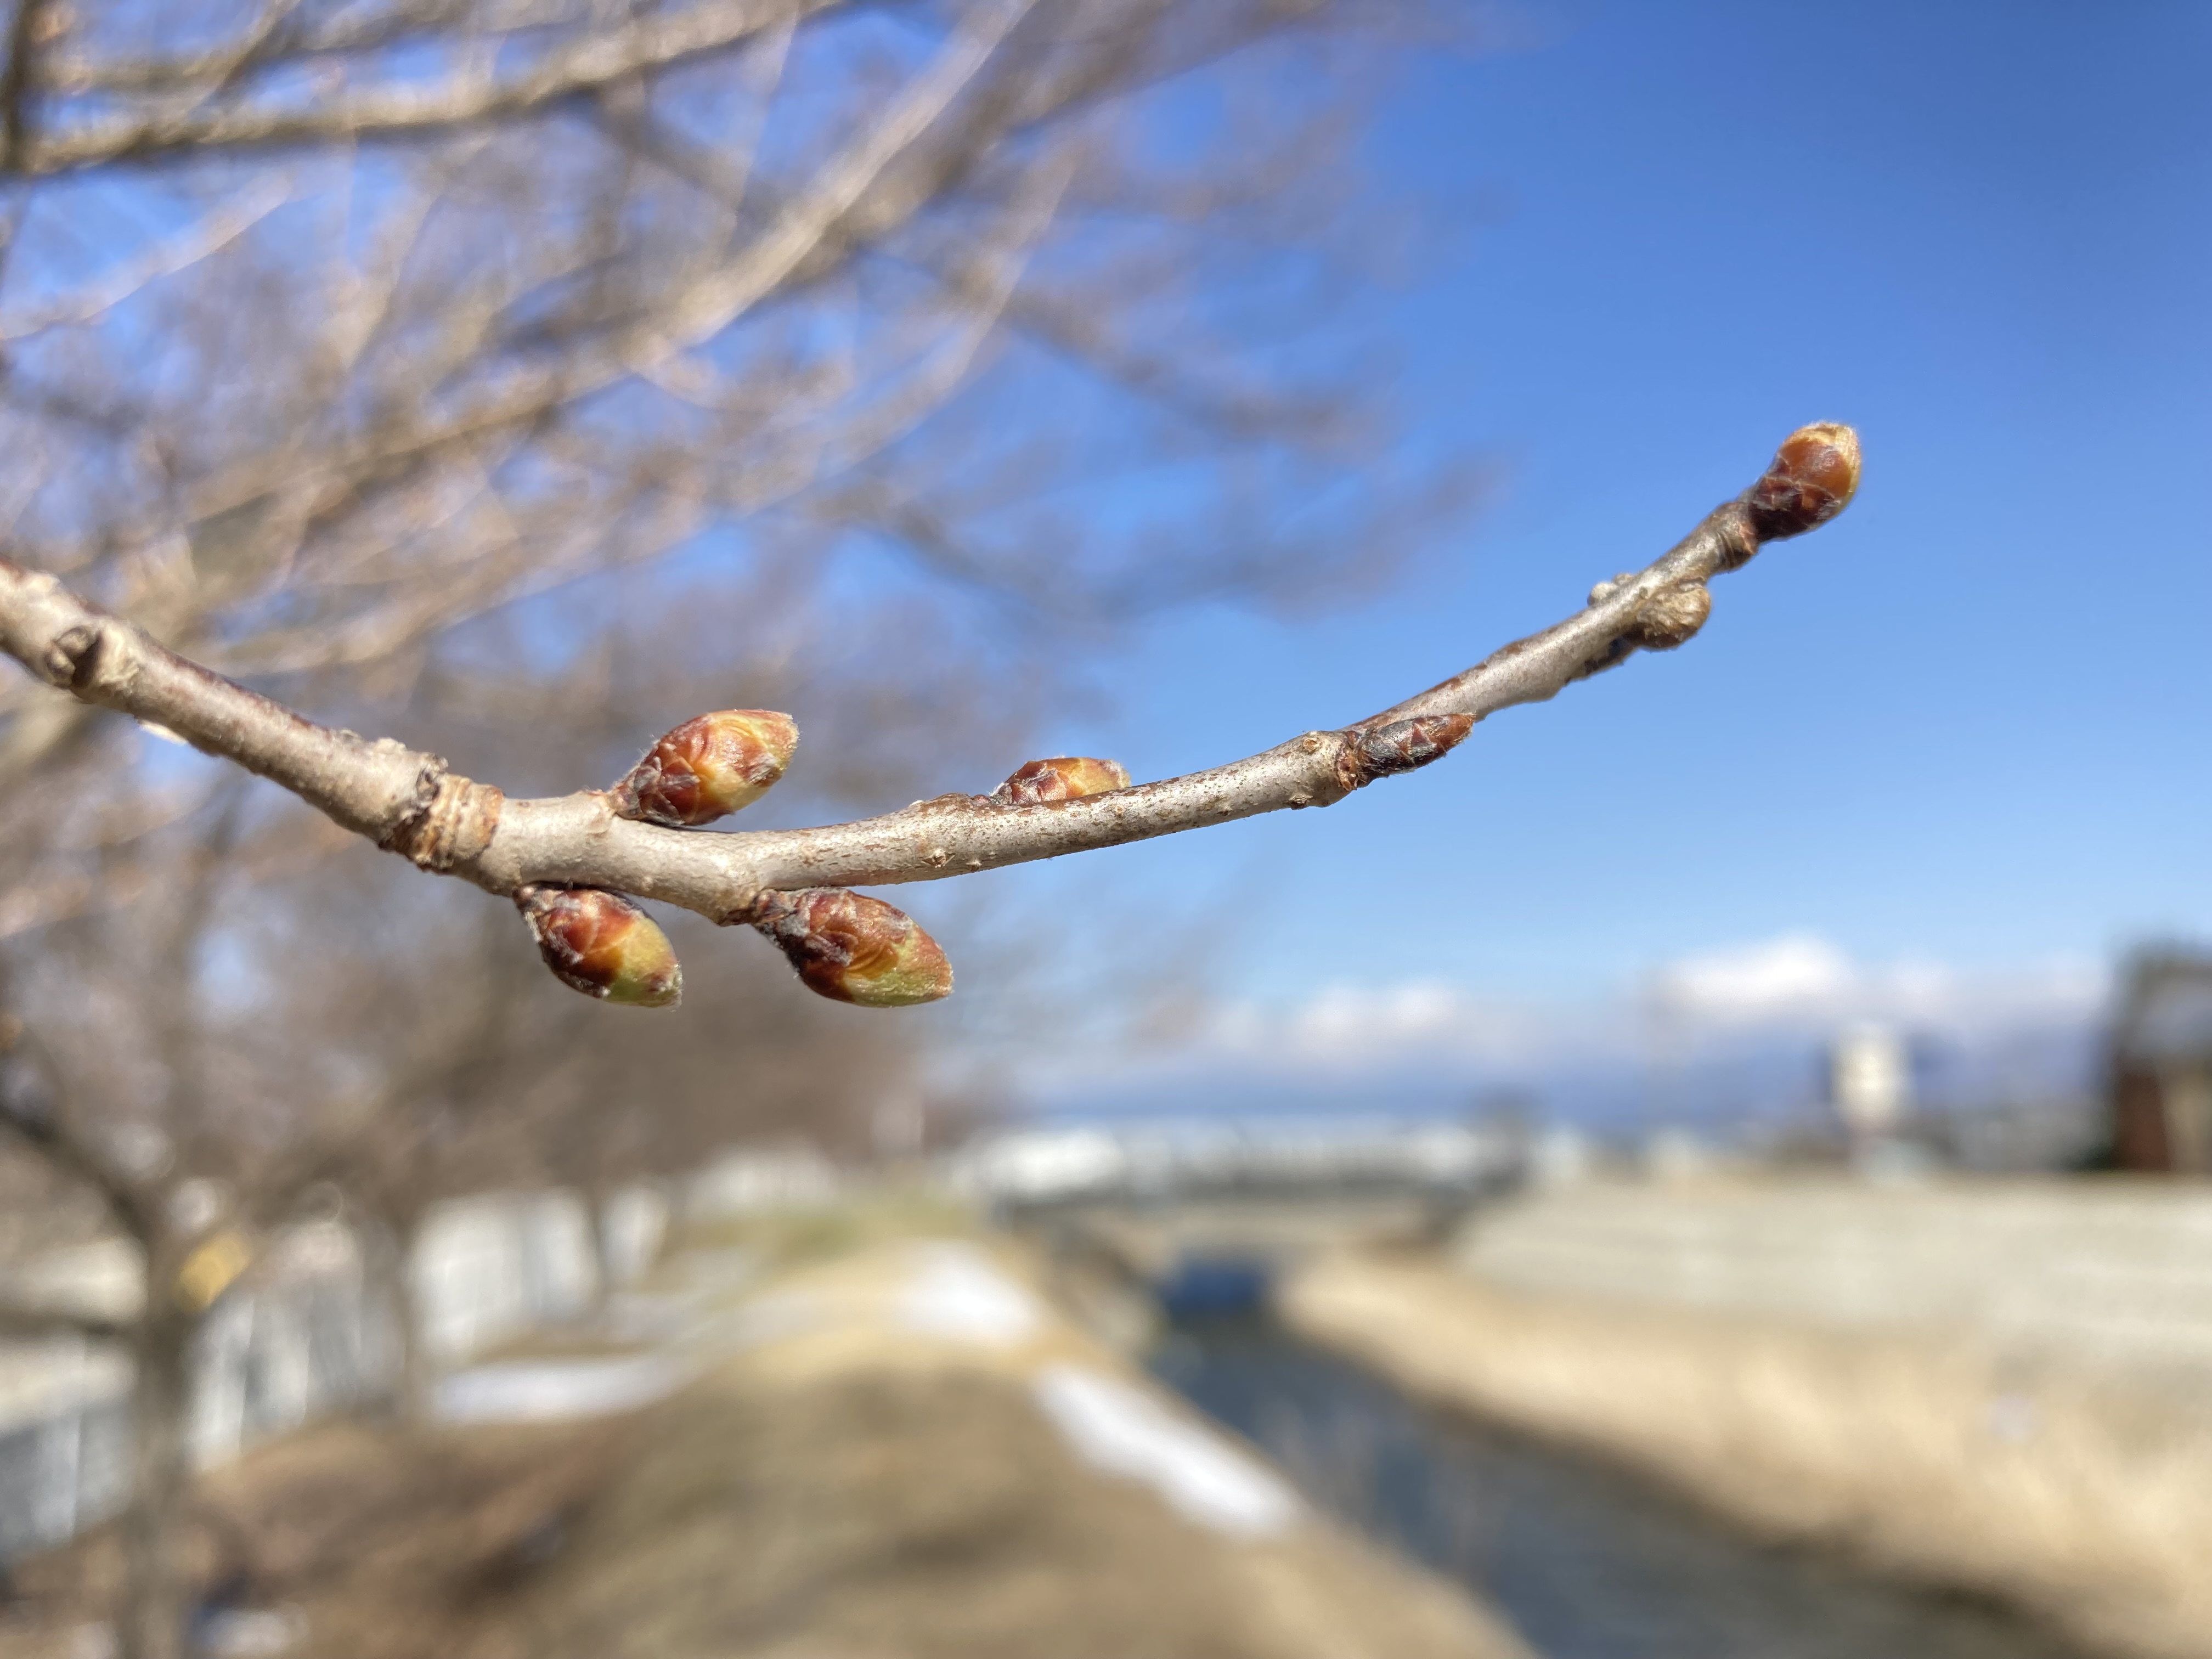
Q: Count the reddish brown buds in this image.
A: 6